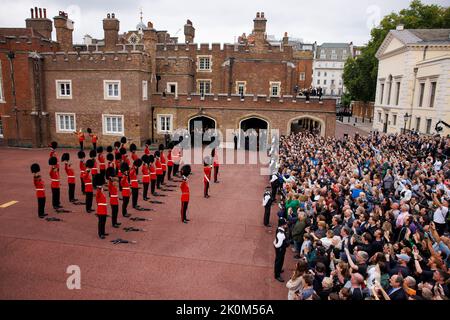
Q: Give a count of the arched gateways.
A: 3